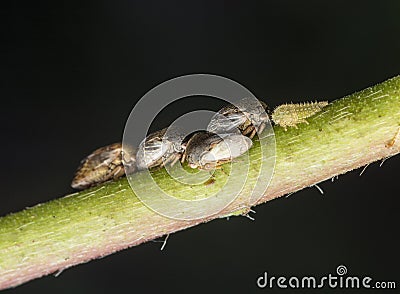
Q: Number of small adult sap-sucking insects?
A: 4